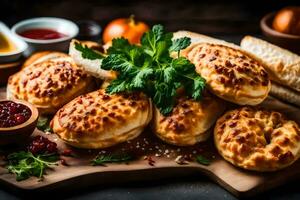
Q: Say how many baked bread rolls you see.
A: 5